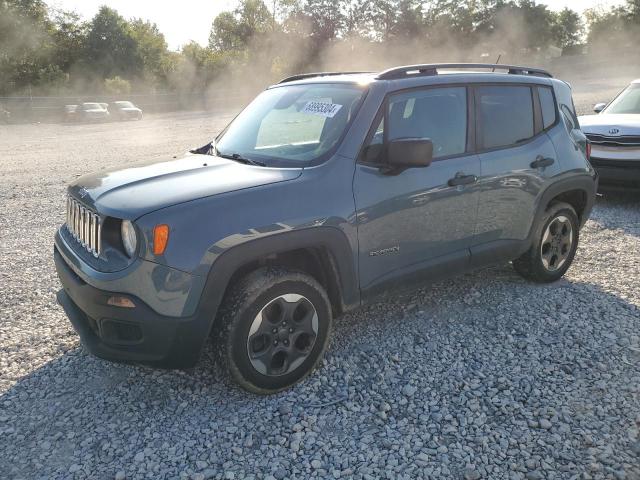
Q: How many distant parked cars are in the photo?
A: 3